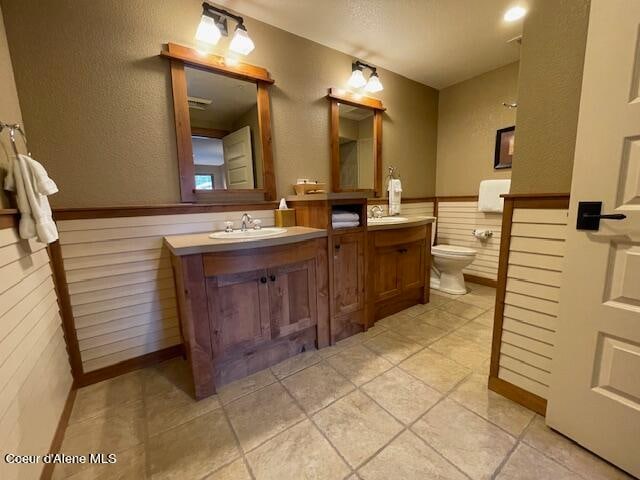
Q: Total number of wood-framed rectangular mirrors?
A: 2